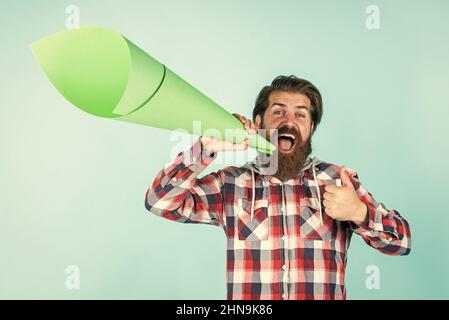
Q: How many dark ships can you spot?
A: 0